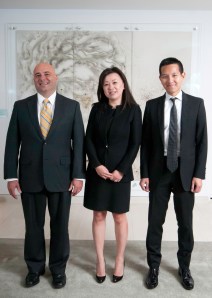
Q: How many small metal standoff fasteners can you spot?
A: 6